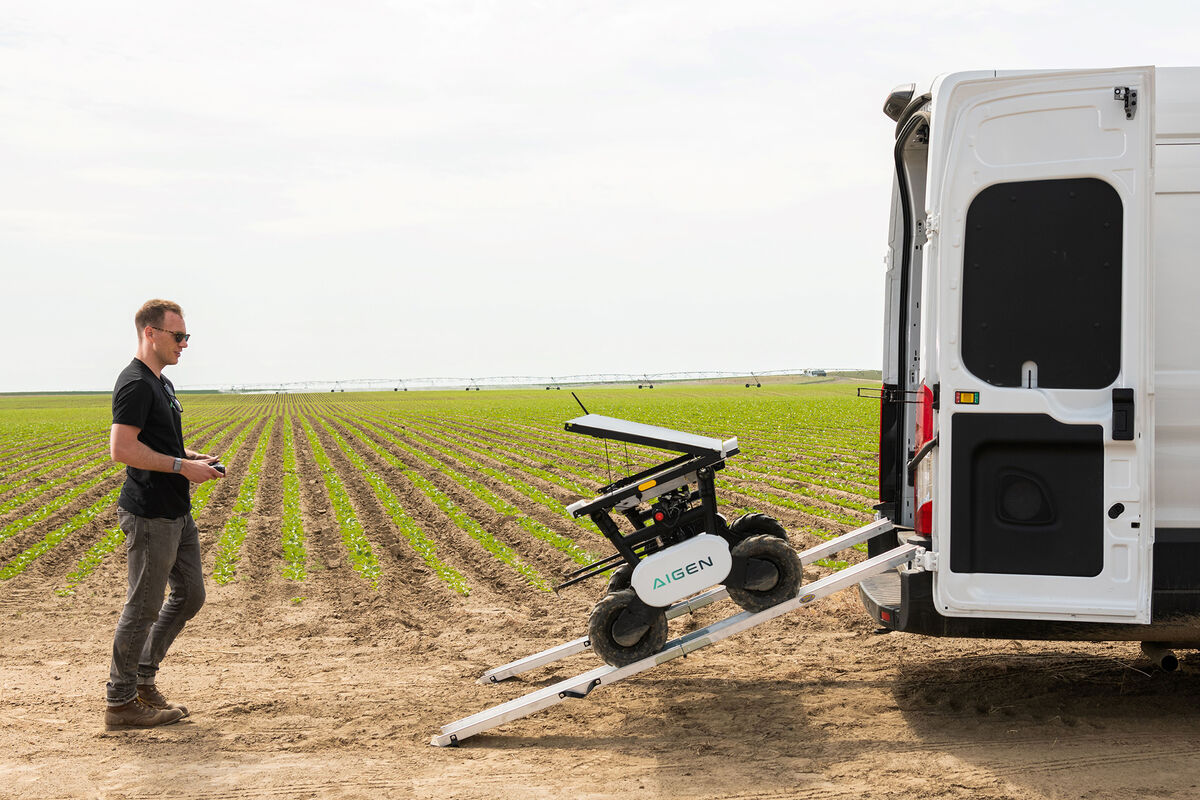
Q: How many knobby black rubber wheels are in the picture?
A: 4